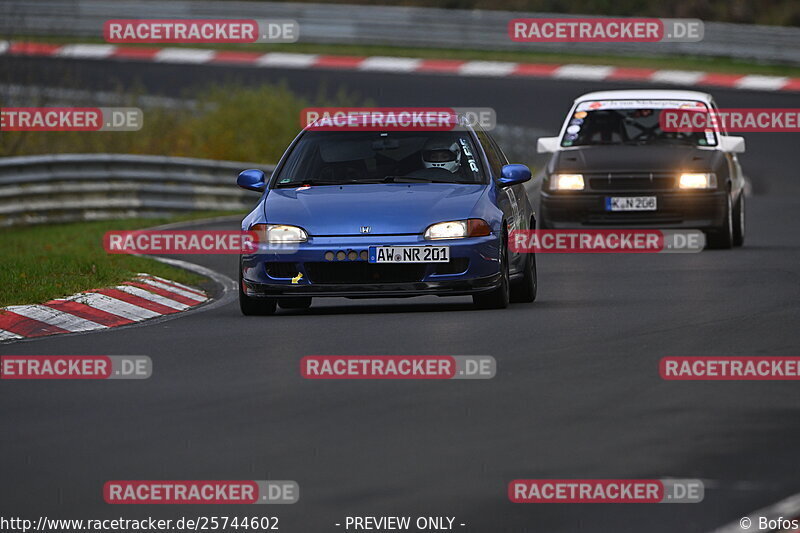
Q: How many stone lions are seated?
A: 0